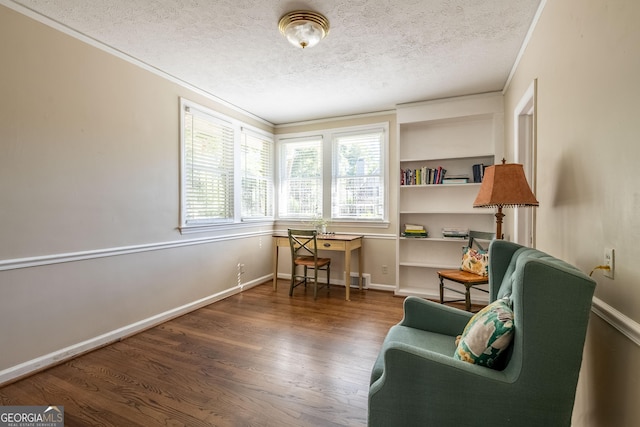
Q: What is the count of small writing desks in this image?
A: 1